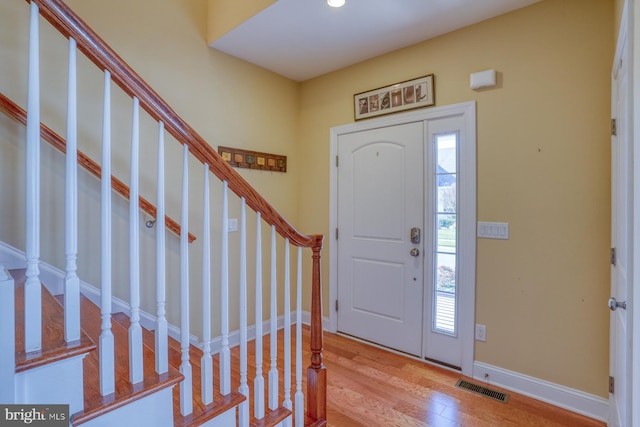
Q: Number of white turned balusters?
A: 13